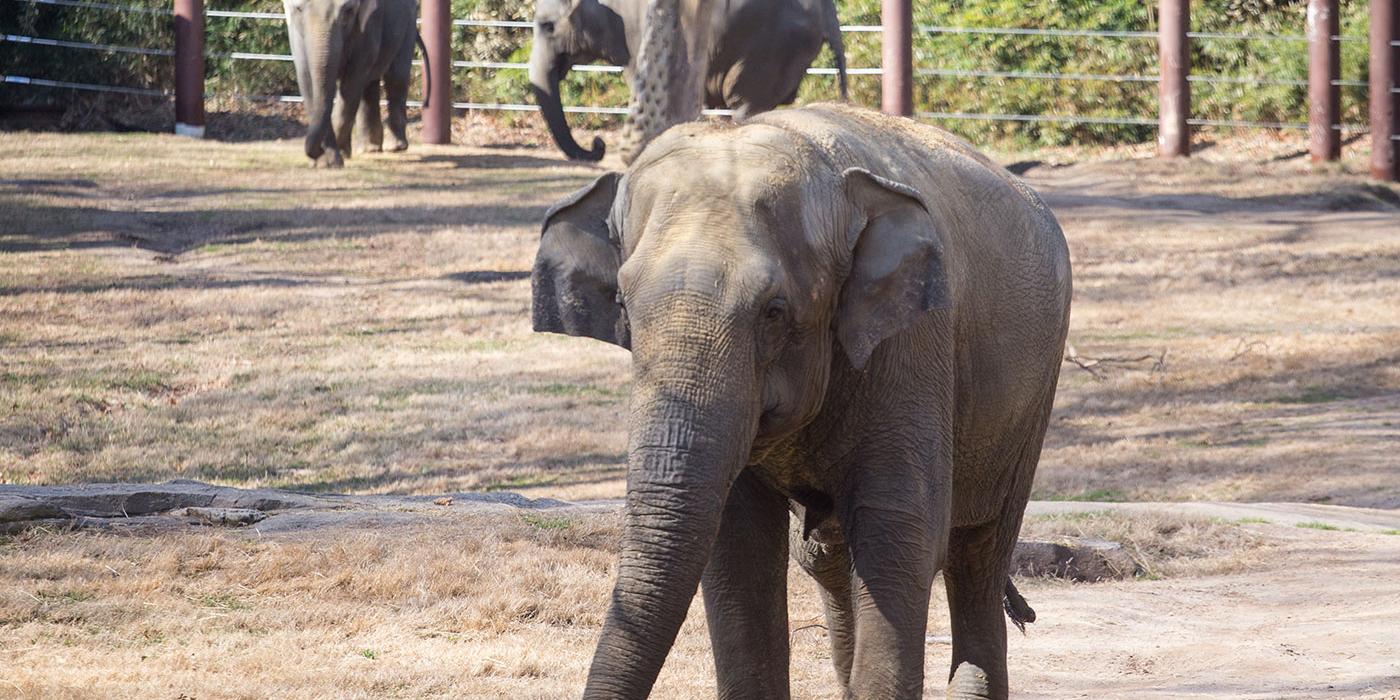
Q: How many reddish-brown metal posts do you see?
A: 6